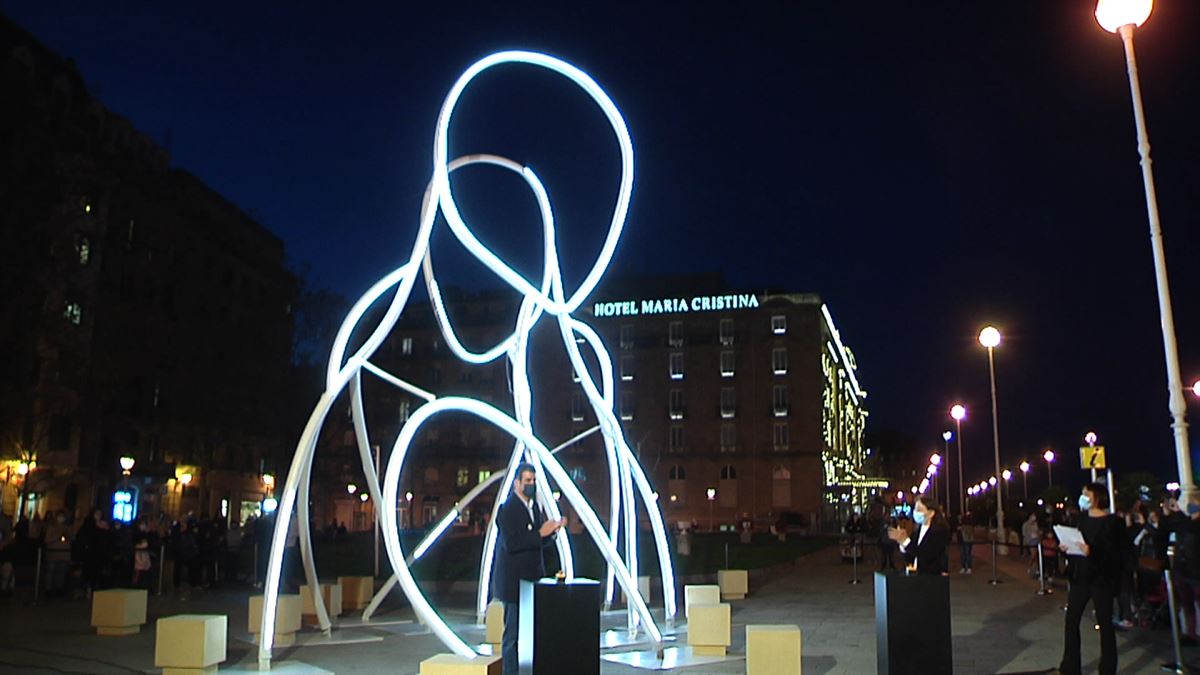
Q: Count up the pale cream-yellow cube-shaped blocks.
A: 12